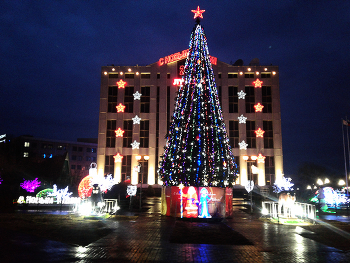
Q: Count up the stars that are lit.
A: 15